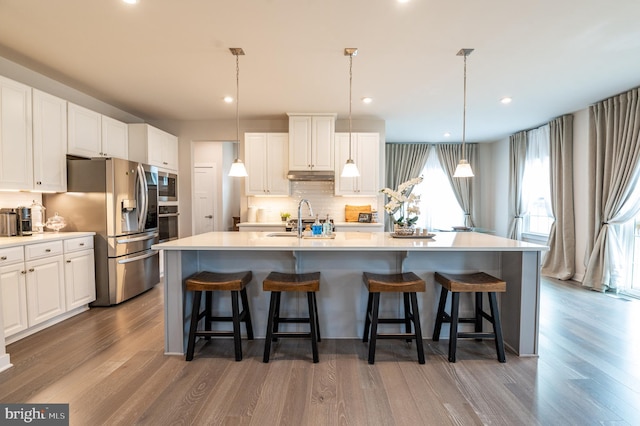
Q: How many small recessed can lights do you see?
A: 6